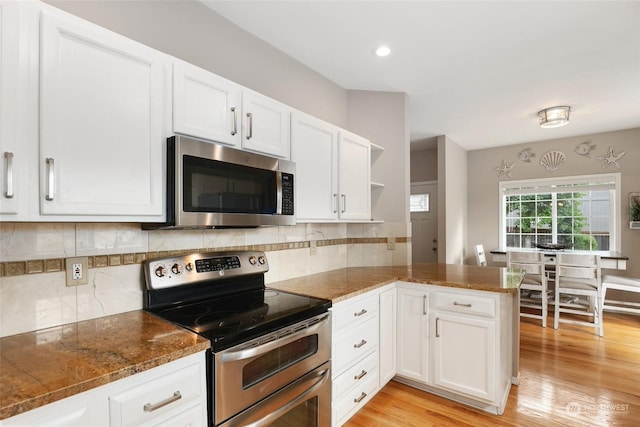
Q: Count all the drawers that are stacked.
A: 4